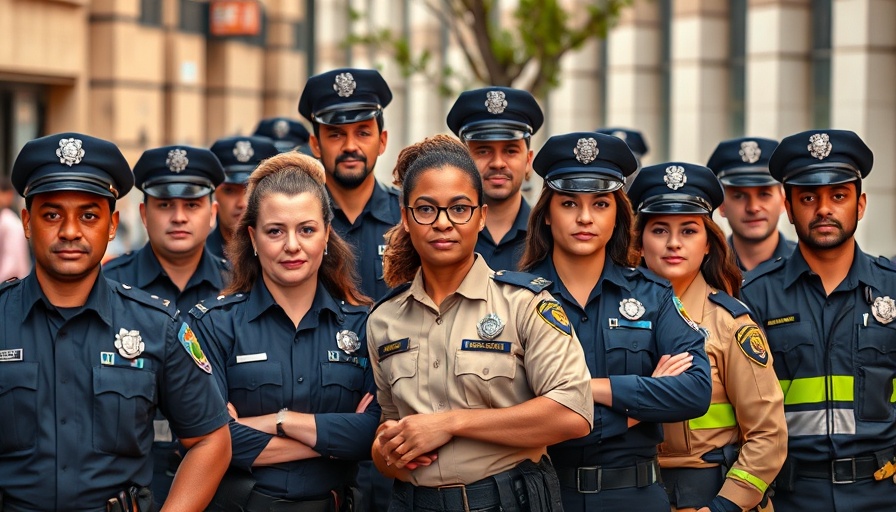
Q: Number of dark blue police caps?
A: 11